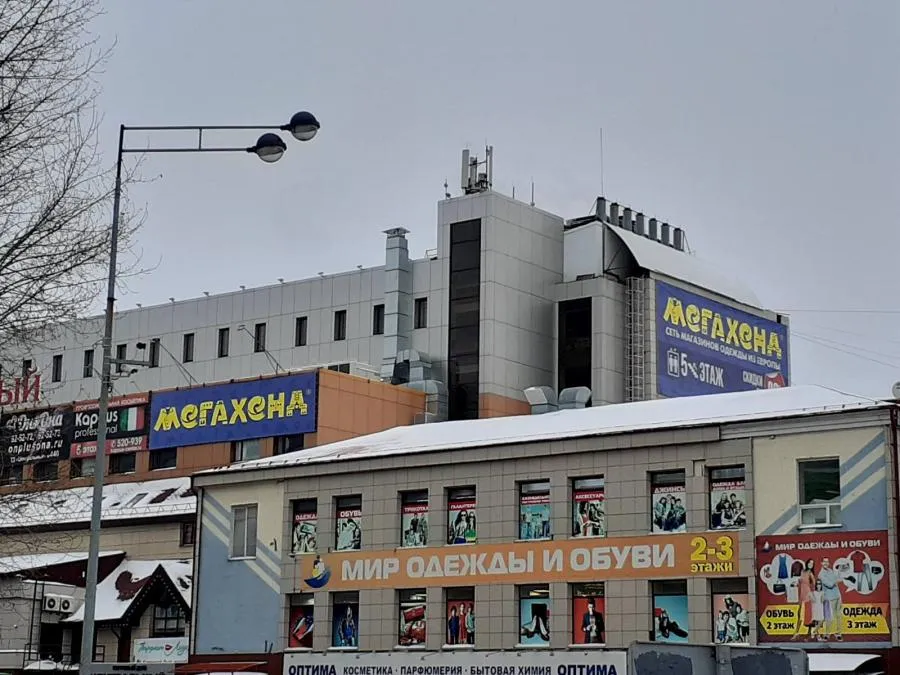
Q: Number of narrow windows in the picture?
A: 12